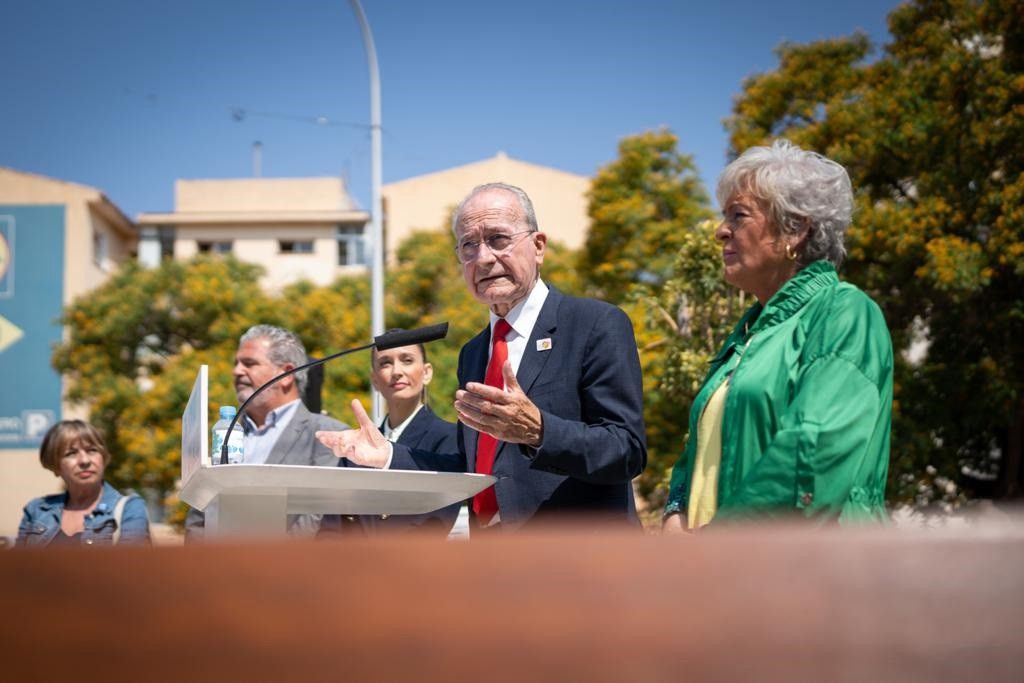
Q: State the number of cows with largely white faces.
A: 0